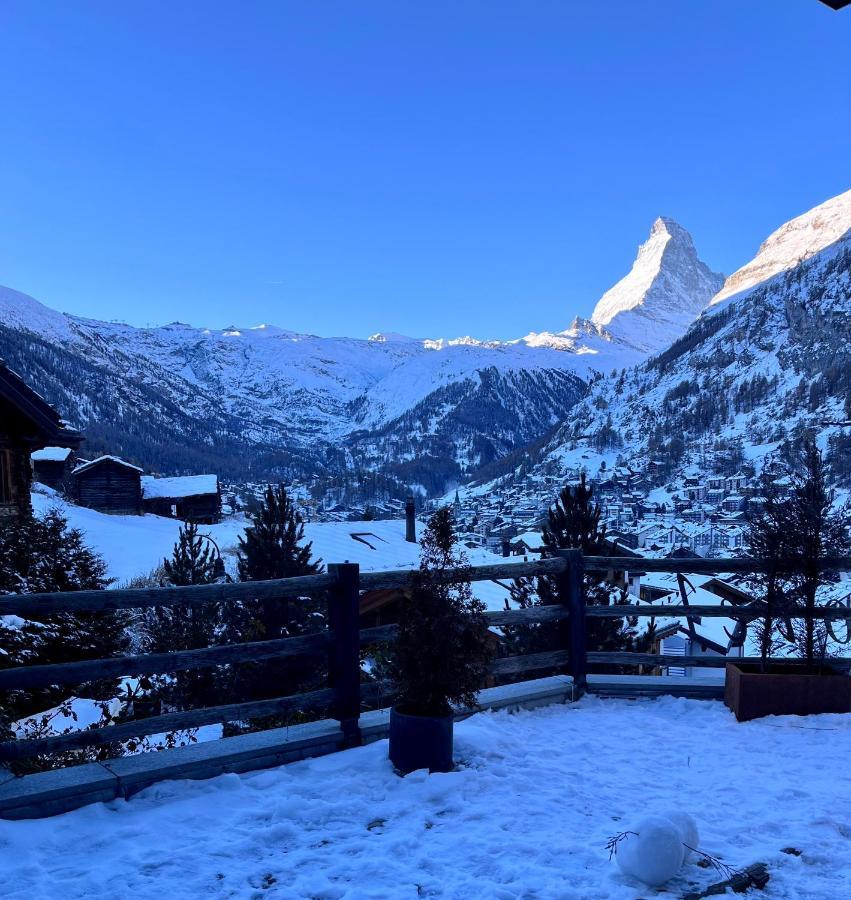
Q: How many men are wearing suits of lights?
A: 0